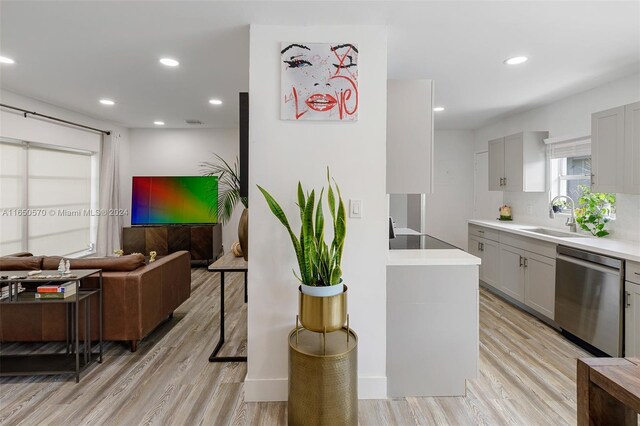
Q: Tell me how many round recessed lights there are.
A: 7